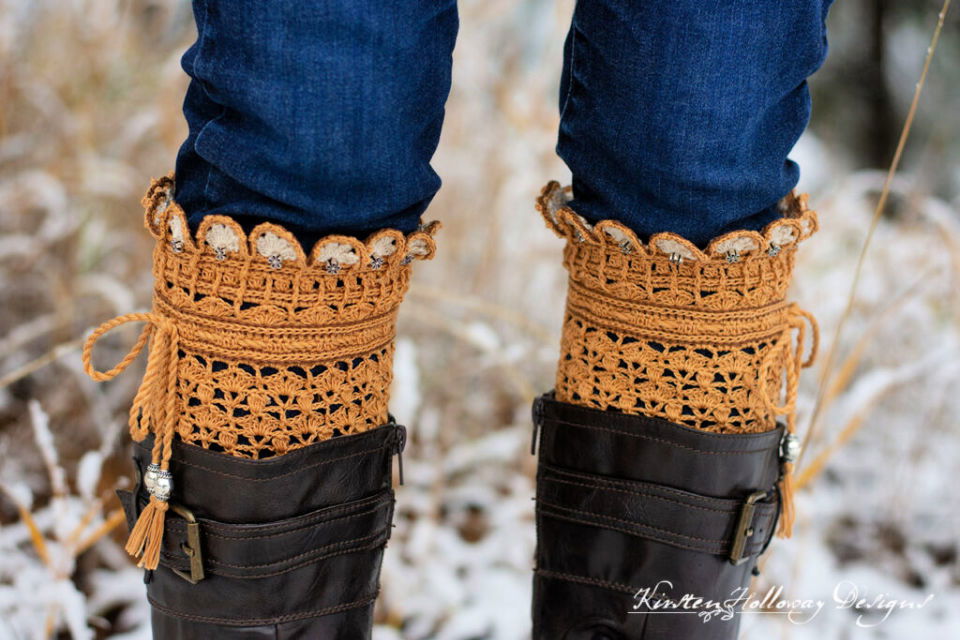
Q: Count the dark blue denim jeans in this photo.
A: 1